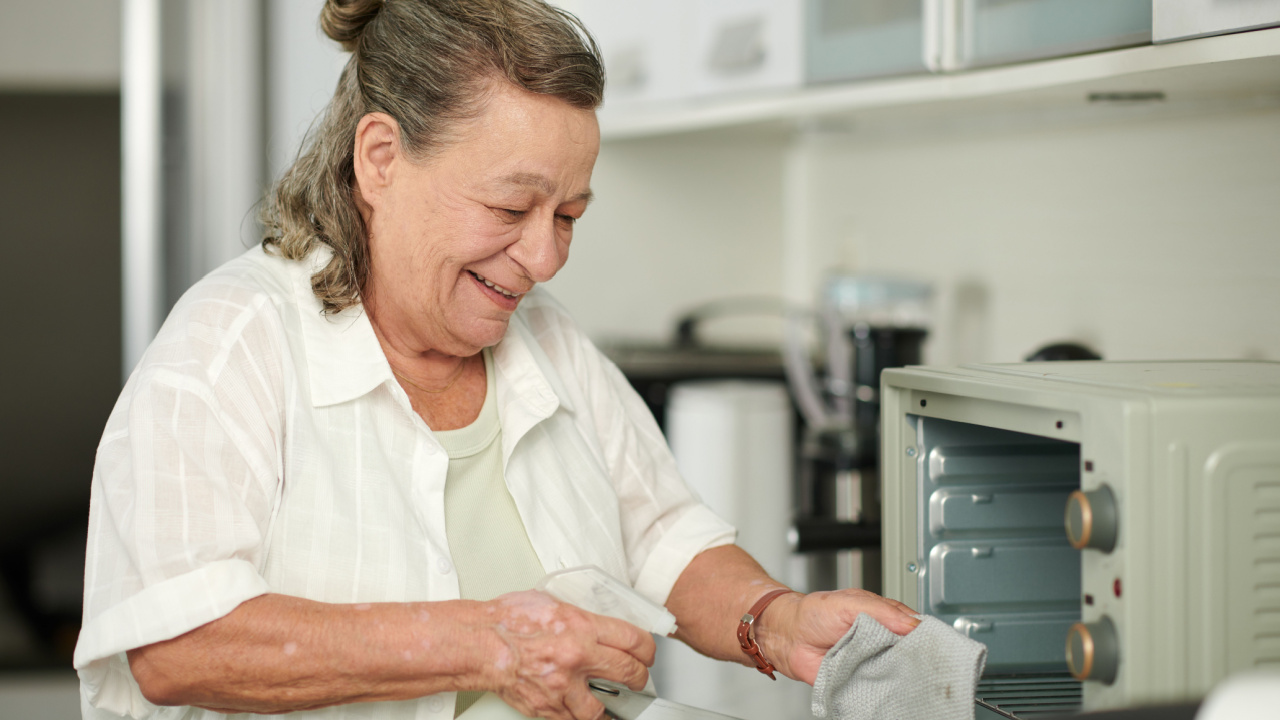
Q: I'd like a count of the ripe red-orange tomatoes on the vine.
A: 0